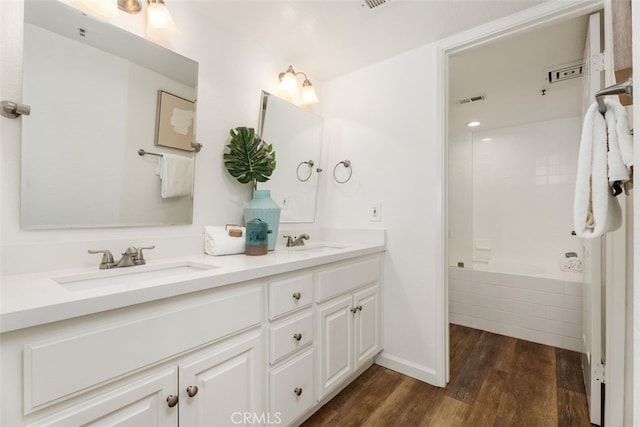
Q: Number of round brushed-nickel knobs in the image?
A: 7